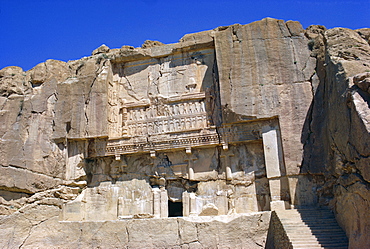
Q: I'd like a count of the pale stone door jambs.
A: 2